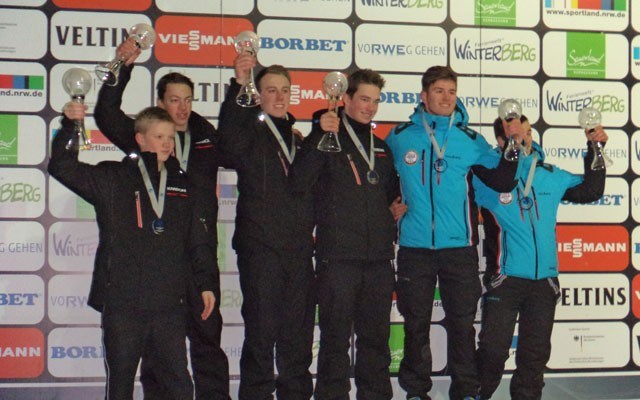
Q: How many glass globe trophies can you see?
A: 6